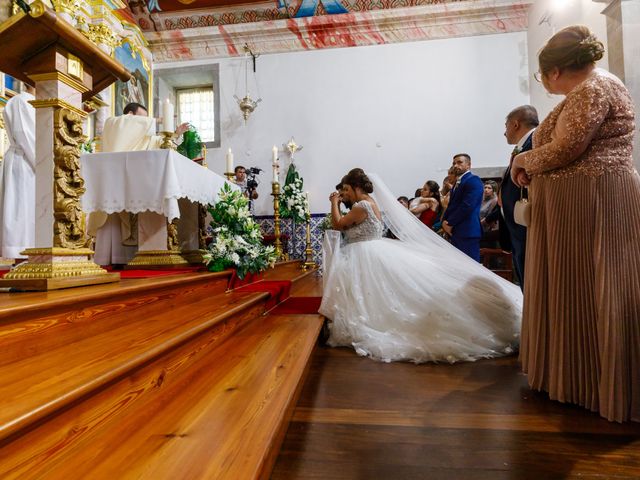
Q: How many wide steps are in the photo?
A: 3